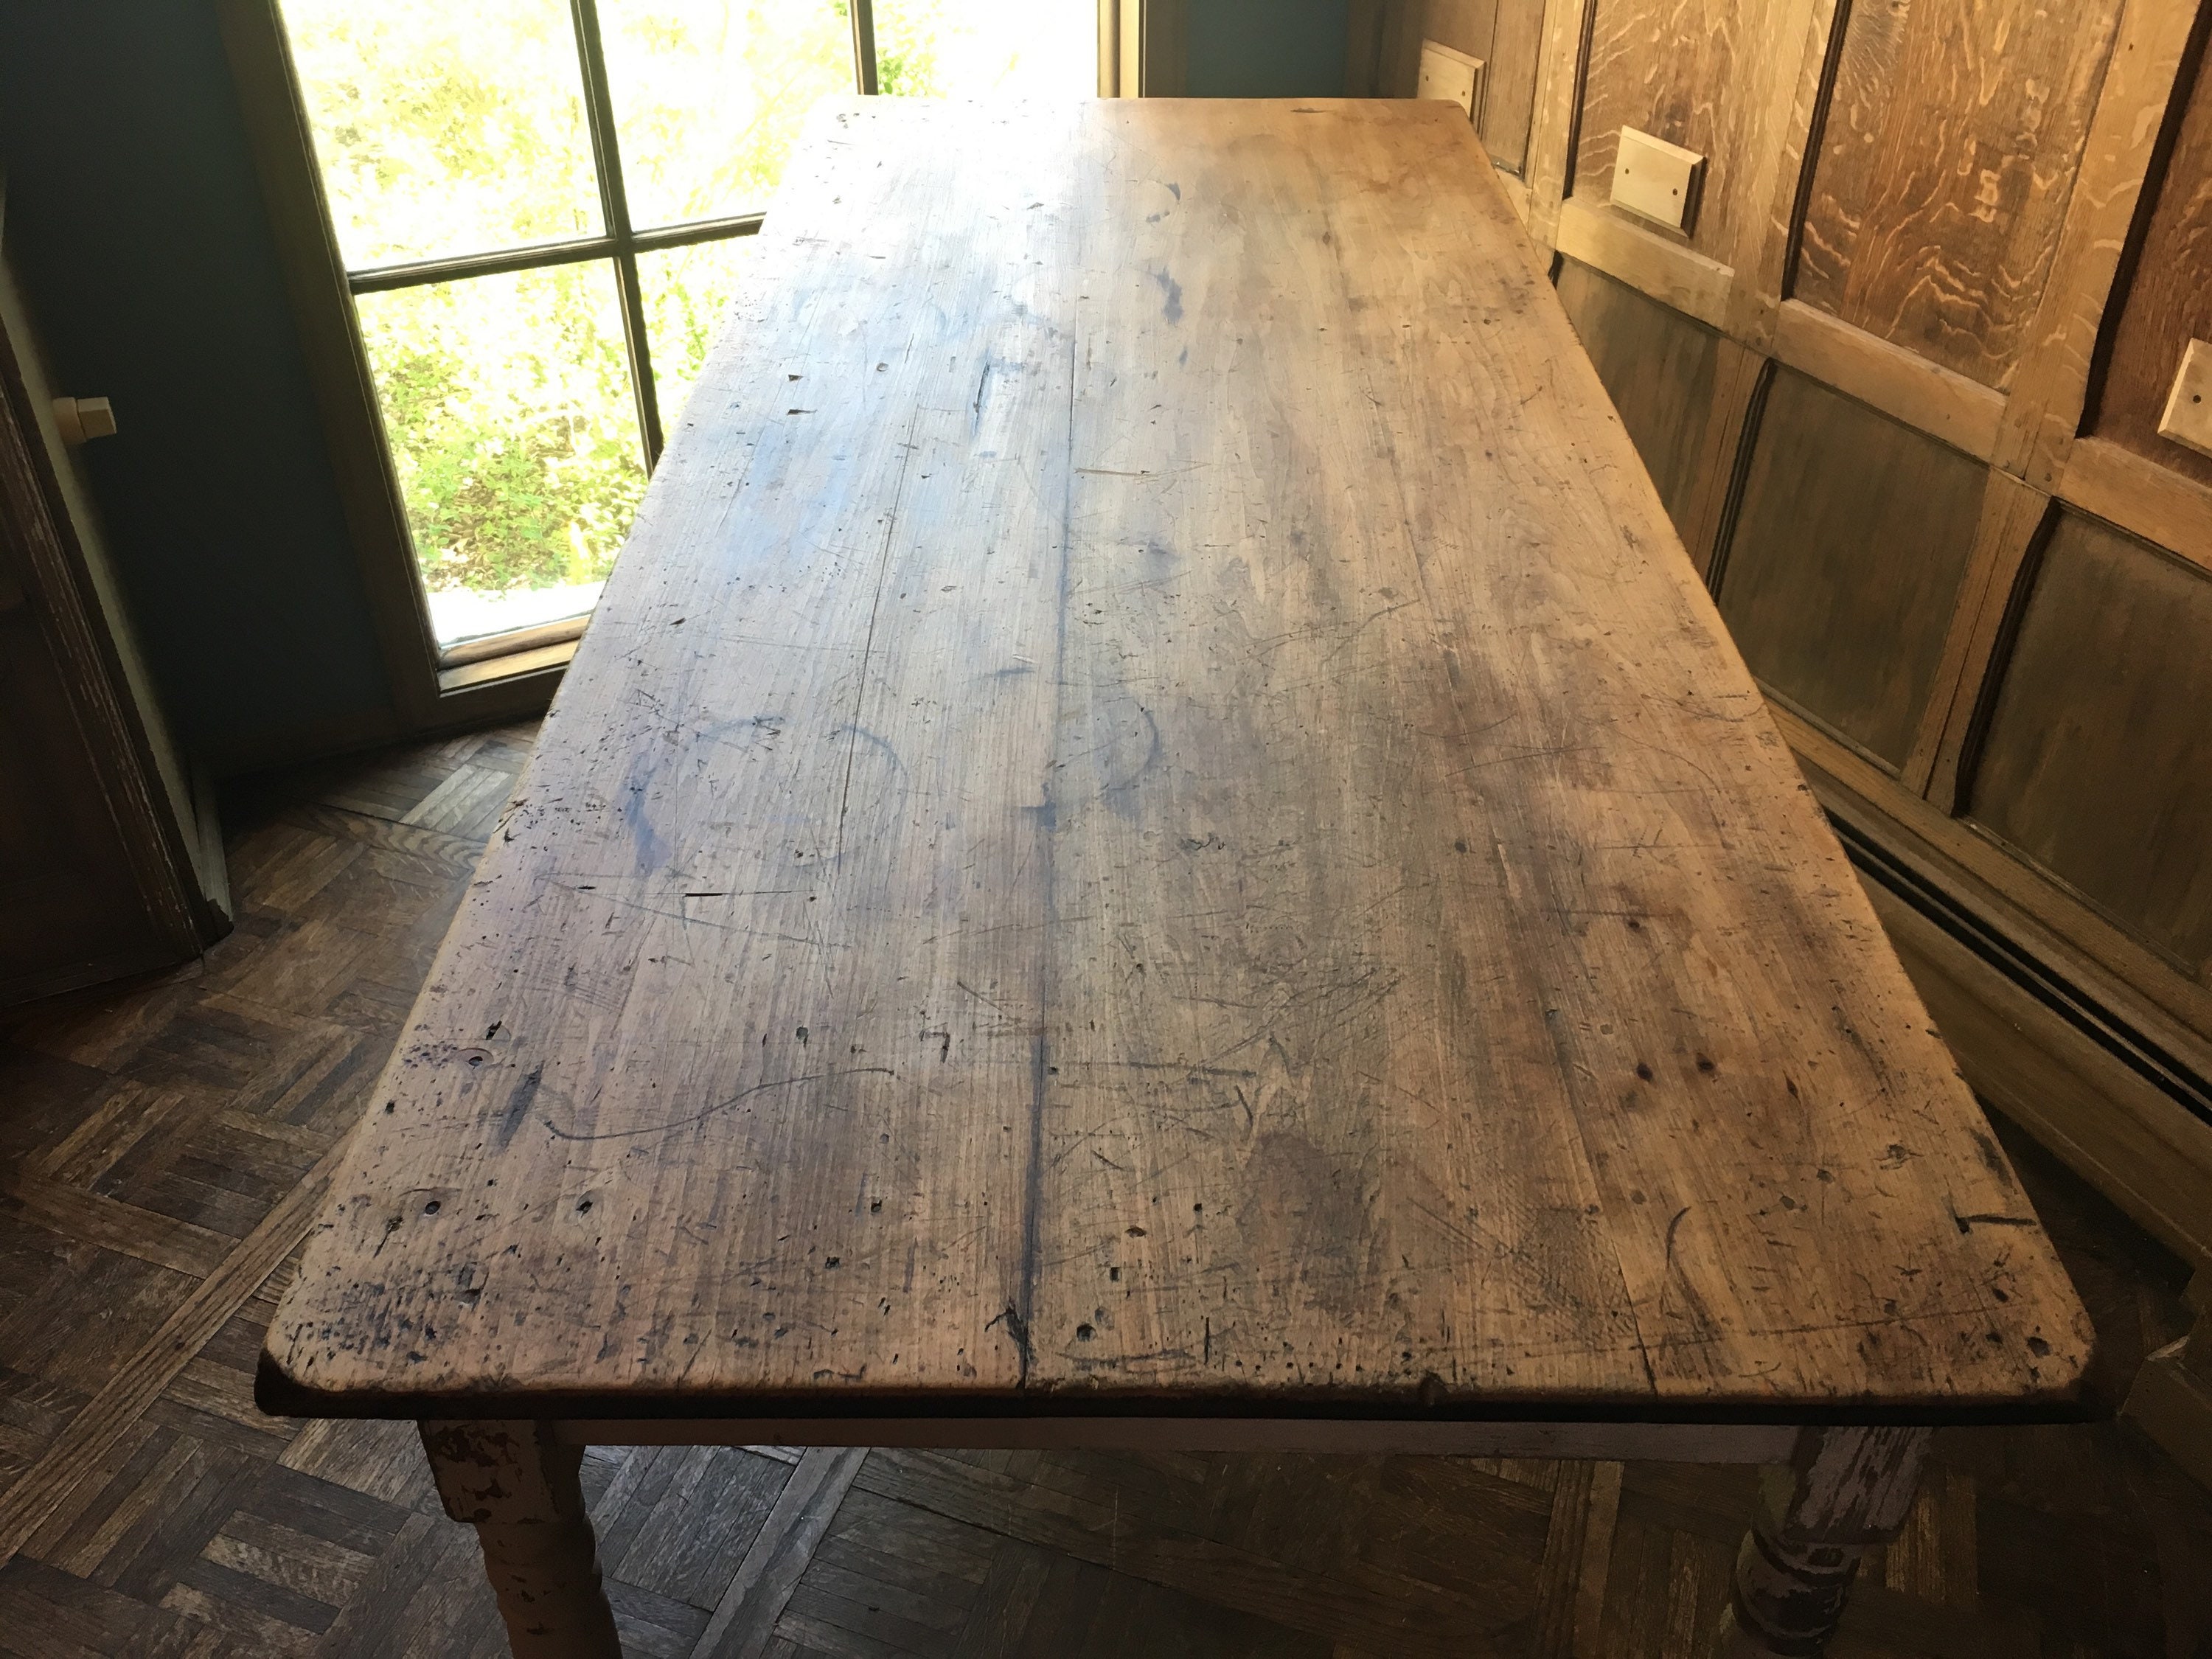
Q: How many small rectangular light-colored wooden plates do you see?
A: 3